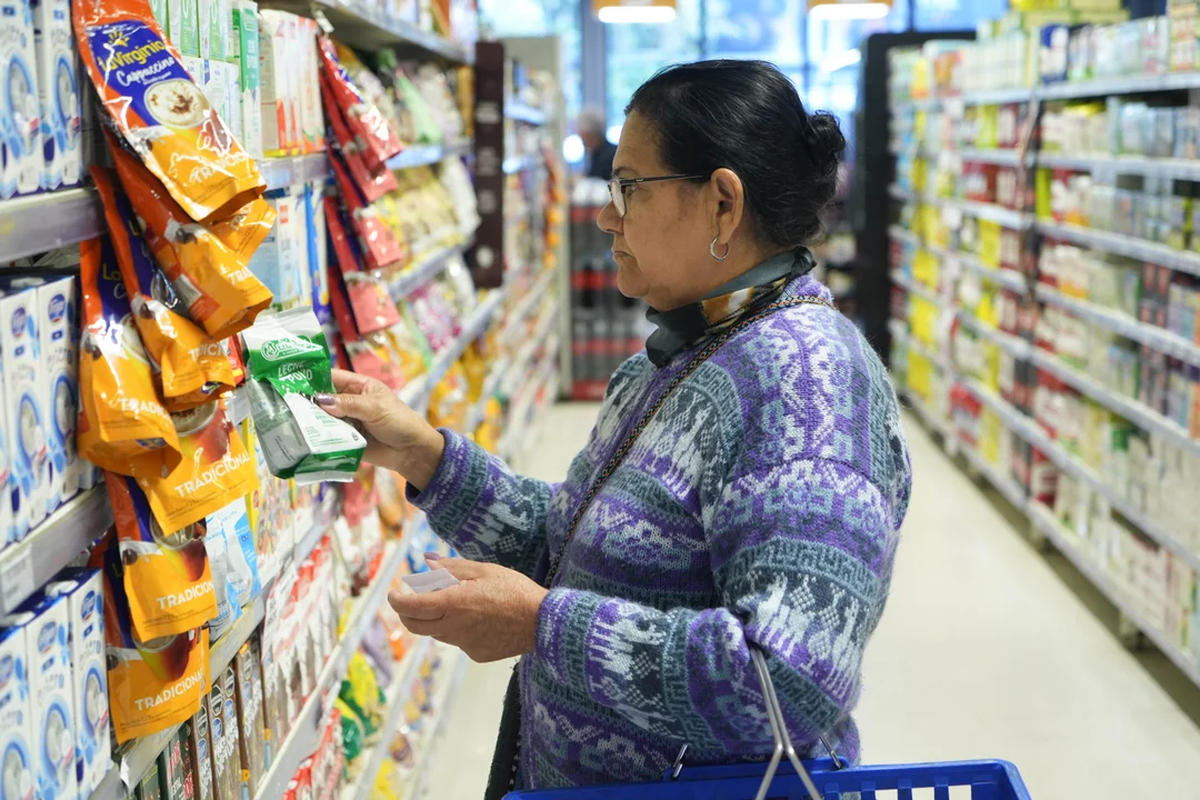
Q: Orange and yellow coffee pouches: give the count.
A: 8